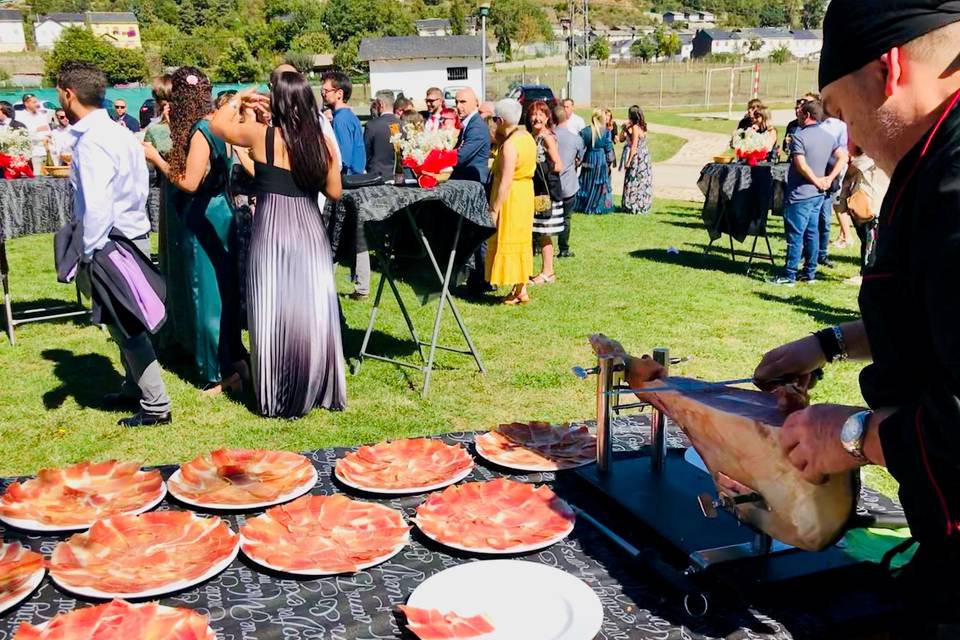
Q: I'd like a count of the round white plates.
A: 10